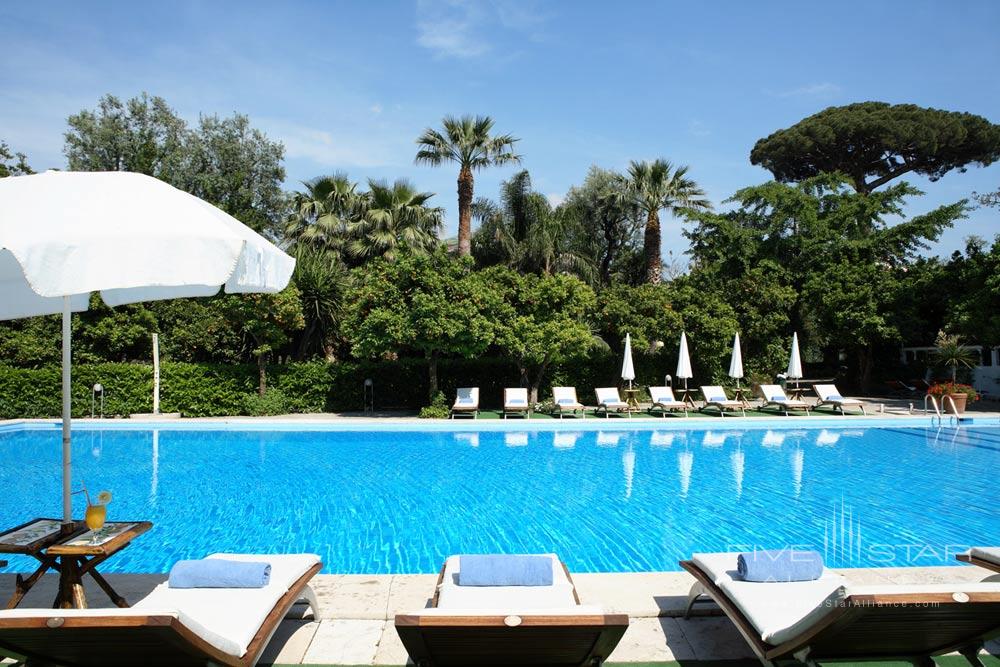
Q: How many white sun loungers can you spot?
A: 12